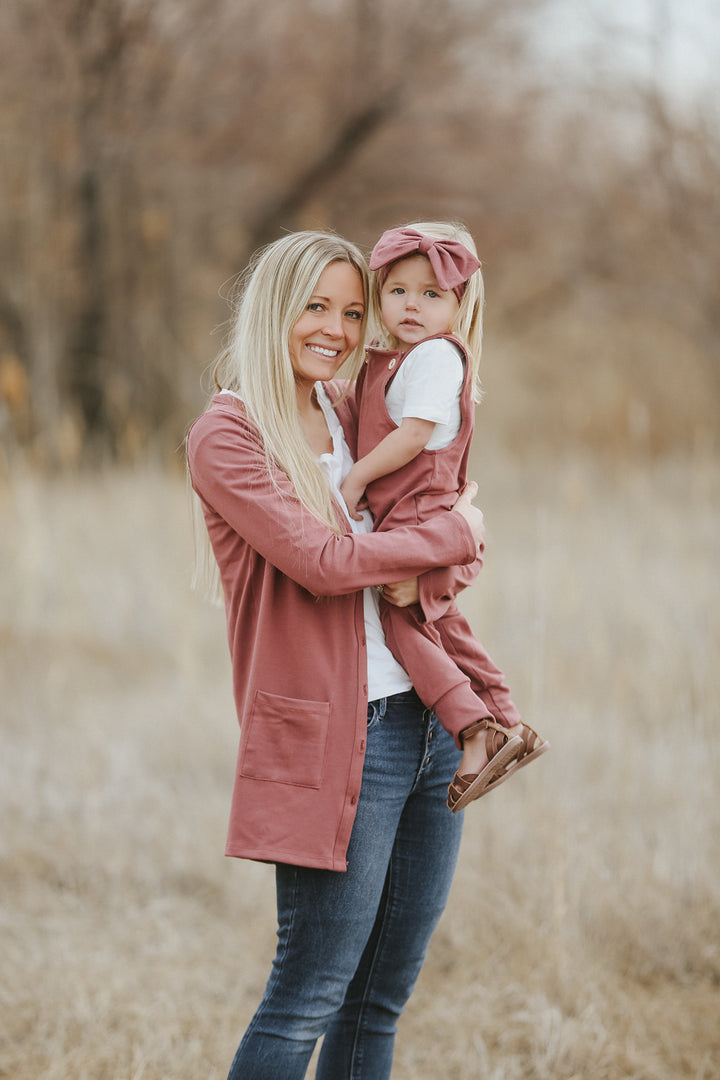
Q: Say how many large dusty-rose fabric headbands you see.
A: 1